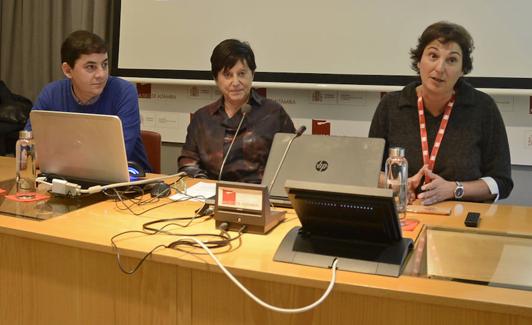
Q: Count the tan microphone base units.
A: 1